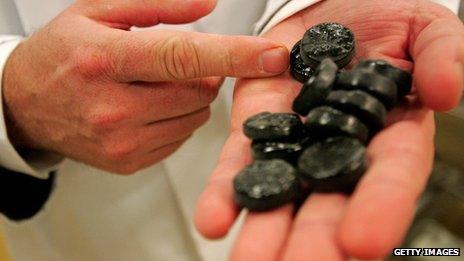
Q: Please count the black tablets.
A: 11